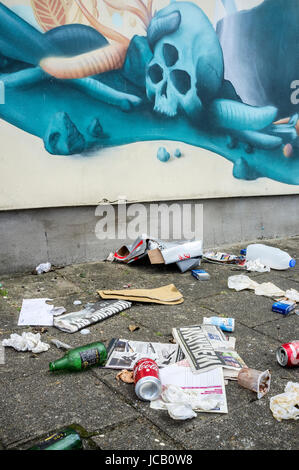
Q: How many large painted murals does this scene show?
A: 1